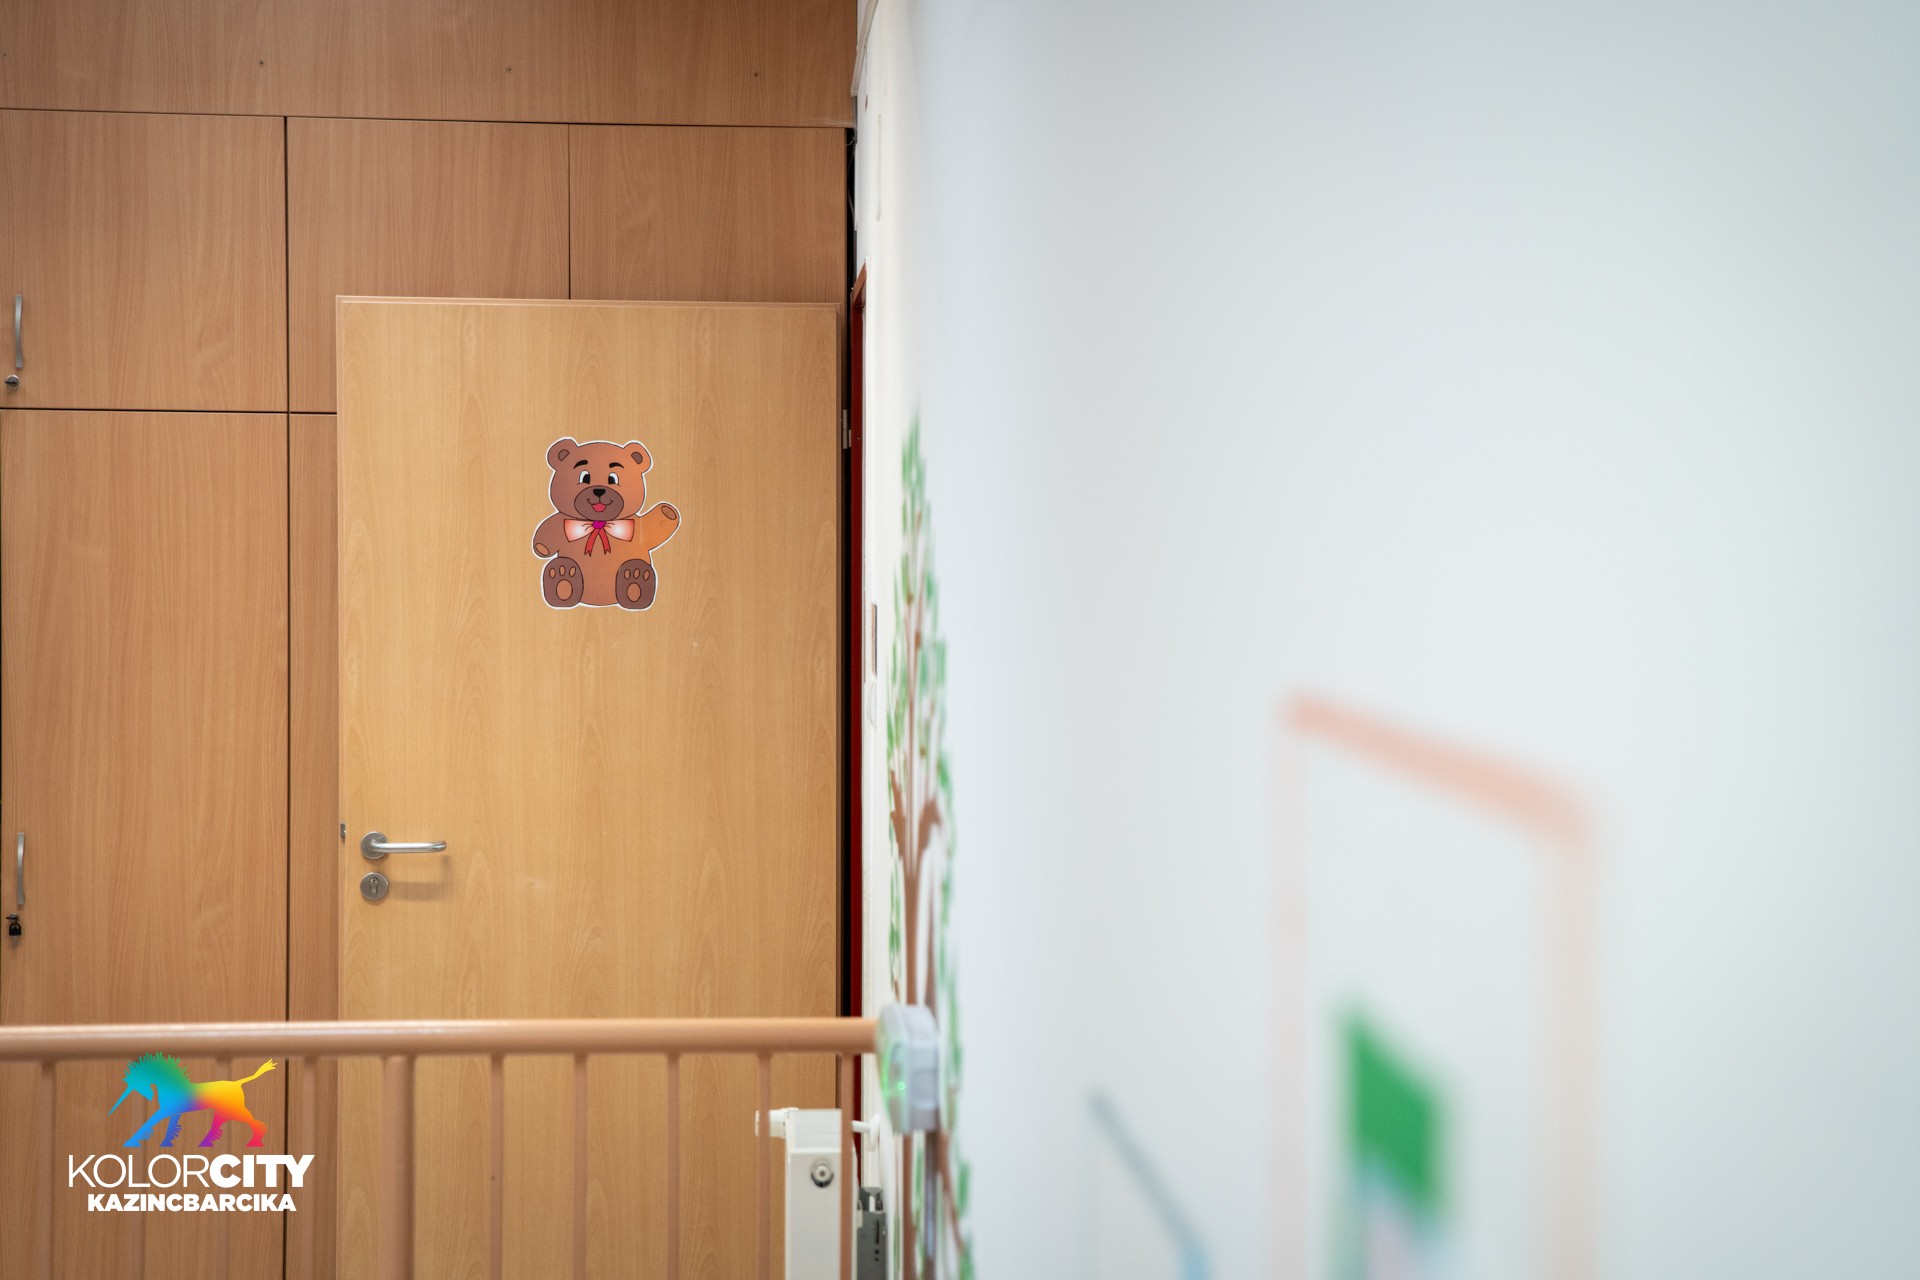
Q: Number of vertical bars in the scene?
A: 10